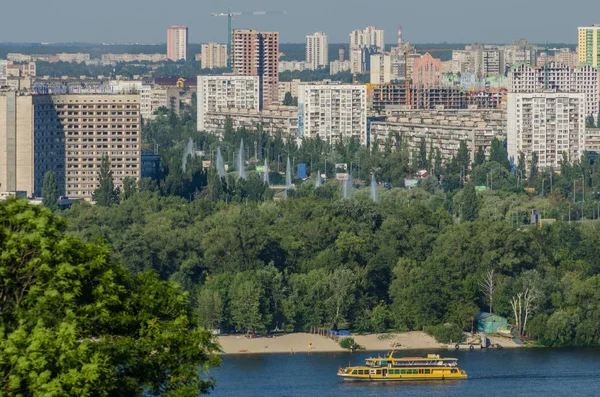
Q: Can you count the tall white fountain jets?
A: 8